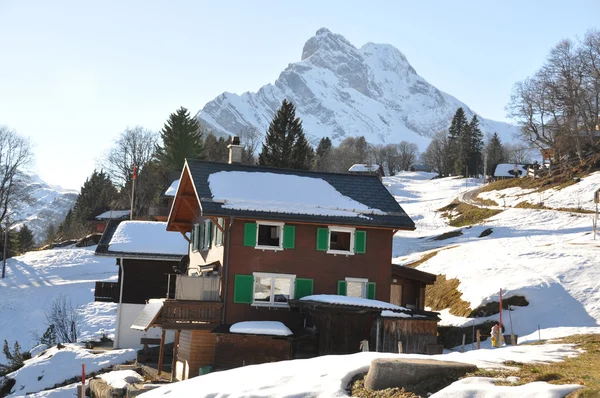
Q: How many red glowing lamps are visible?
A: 0